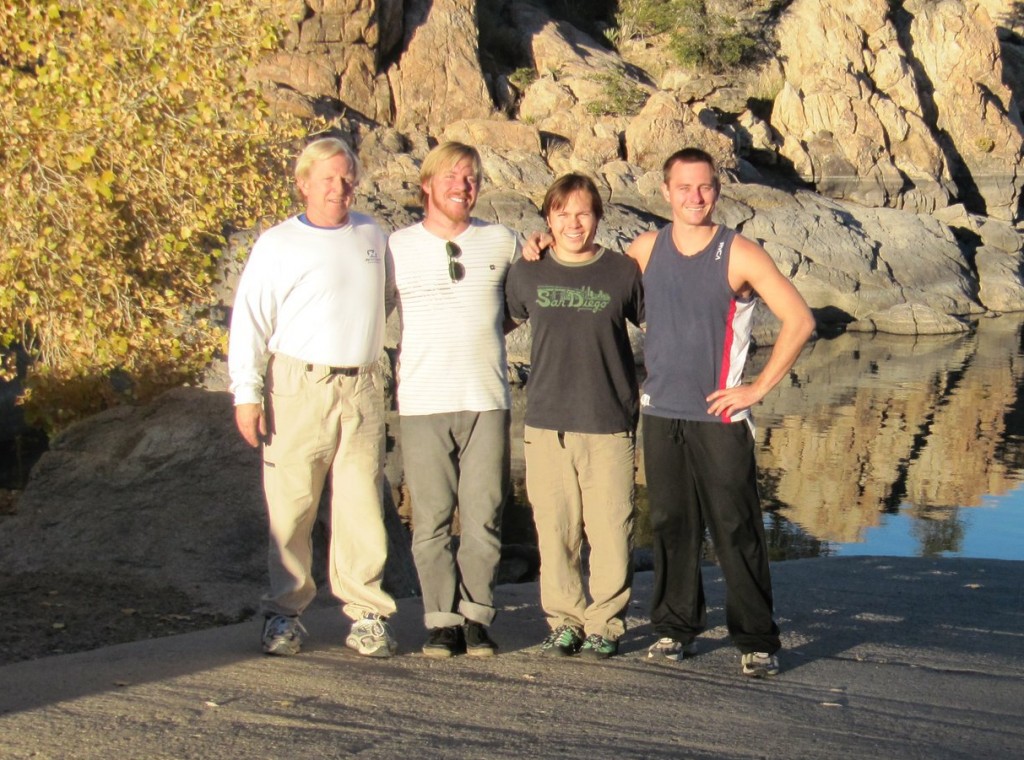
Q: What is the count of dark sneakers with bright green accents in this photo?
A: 2